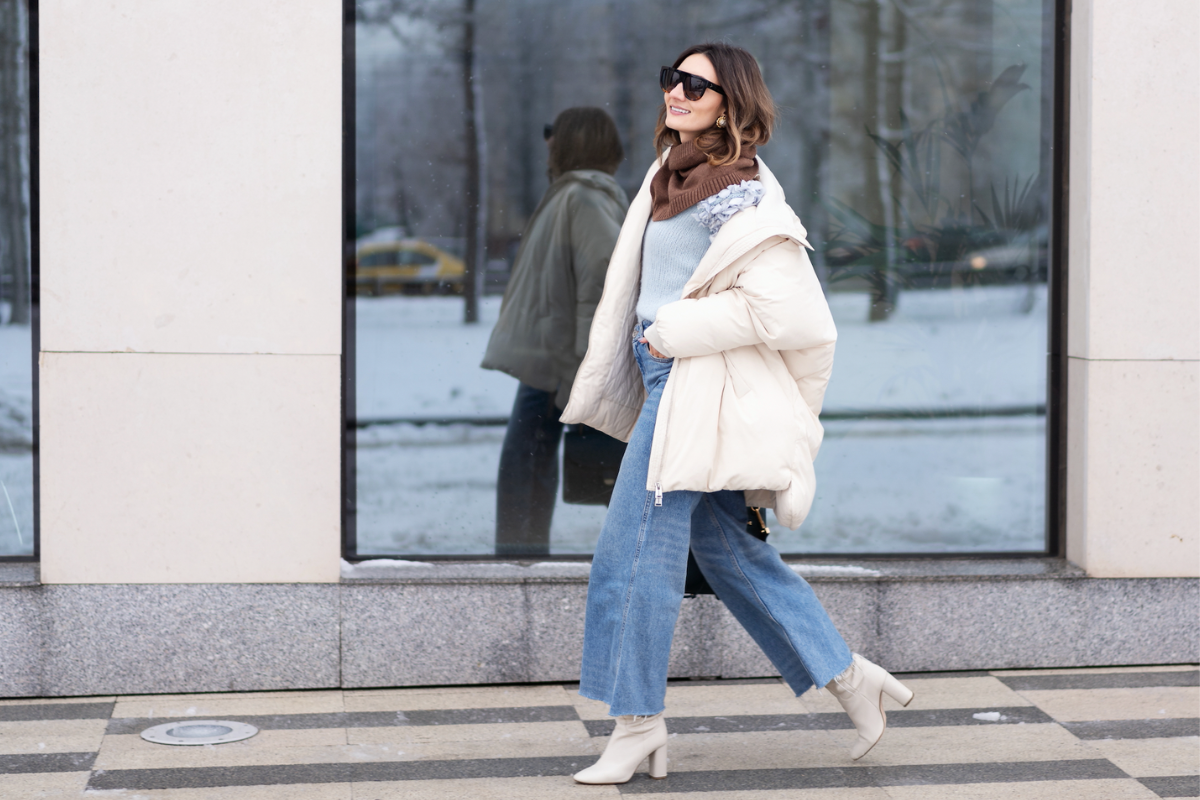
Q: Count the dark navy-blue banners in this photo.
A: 0